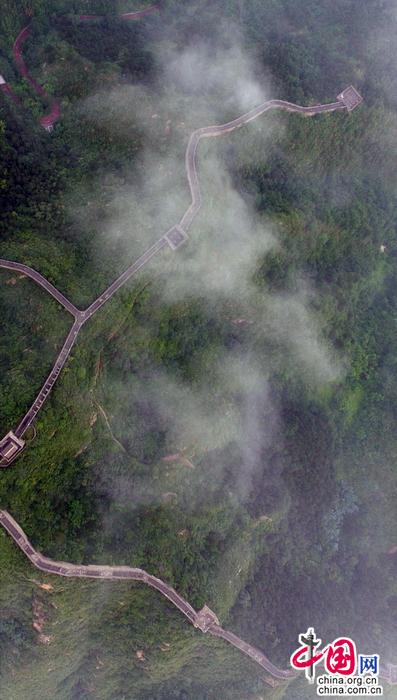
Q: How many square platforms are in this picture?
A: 4